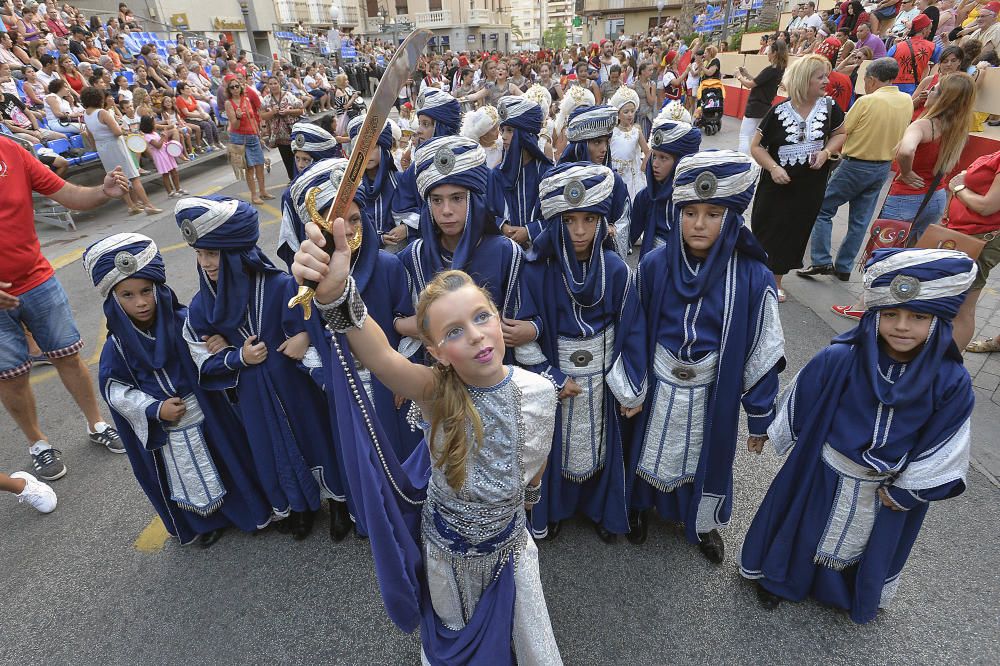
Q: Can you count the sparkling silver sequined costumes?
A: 1